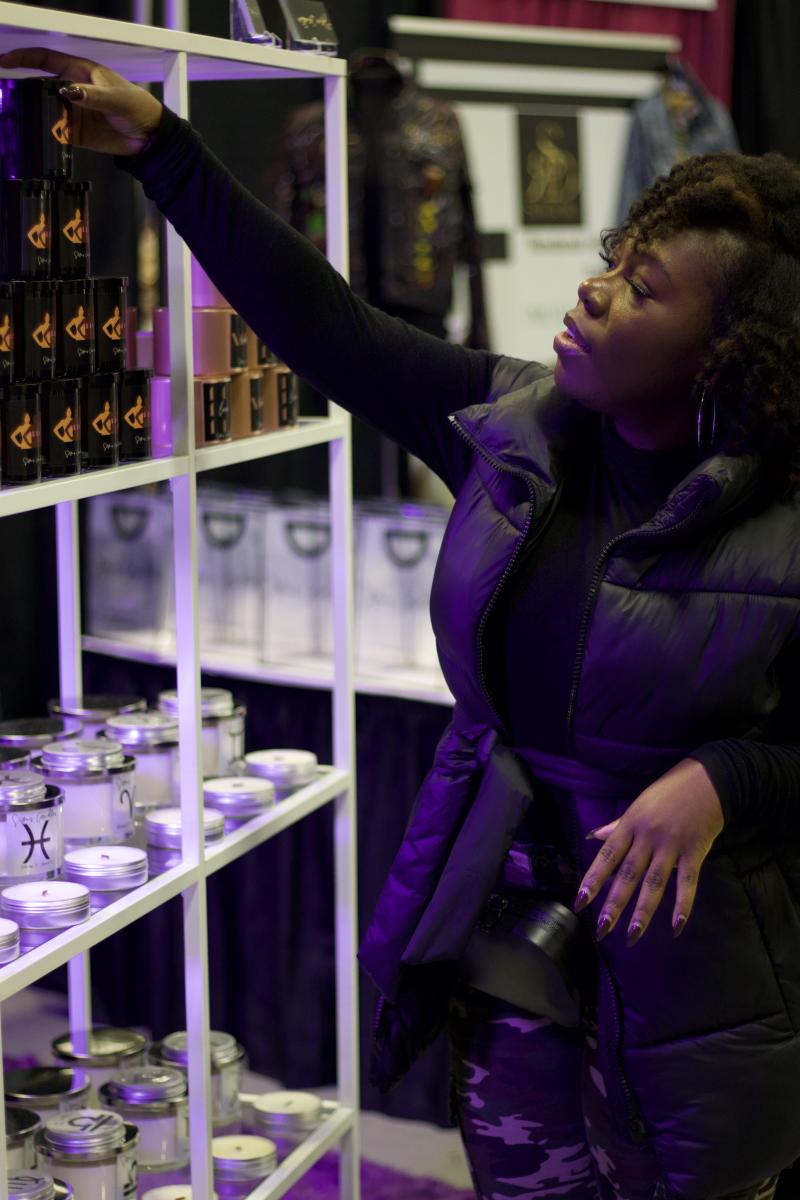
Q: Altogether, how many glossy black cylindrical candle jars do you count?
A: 11